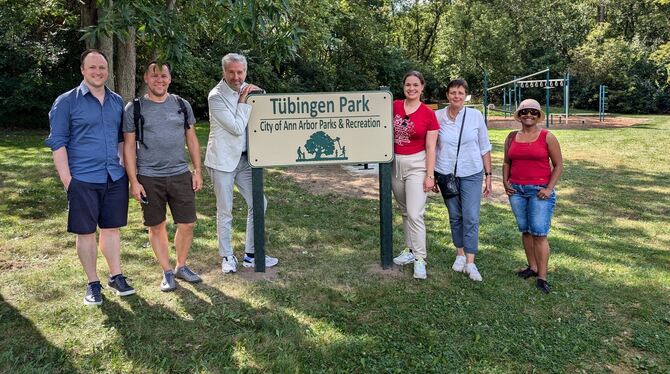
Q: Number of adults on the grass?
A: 6